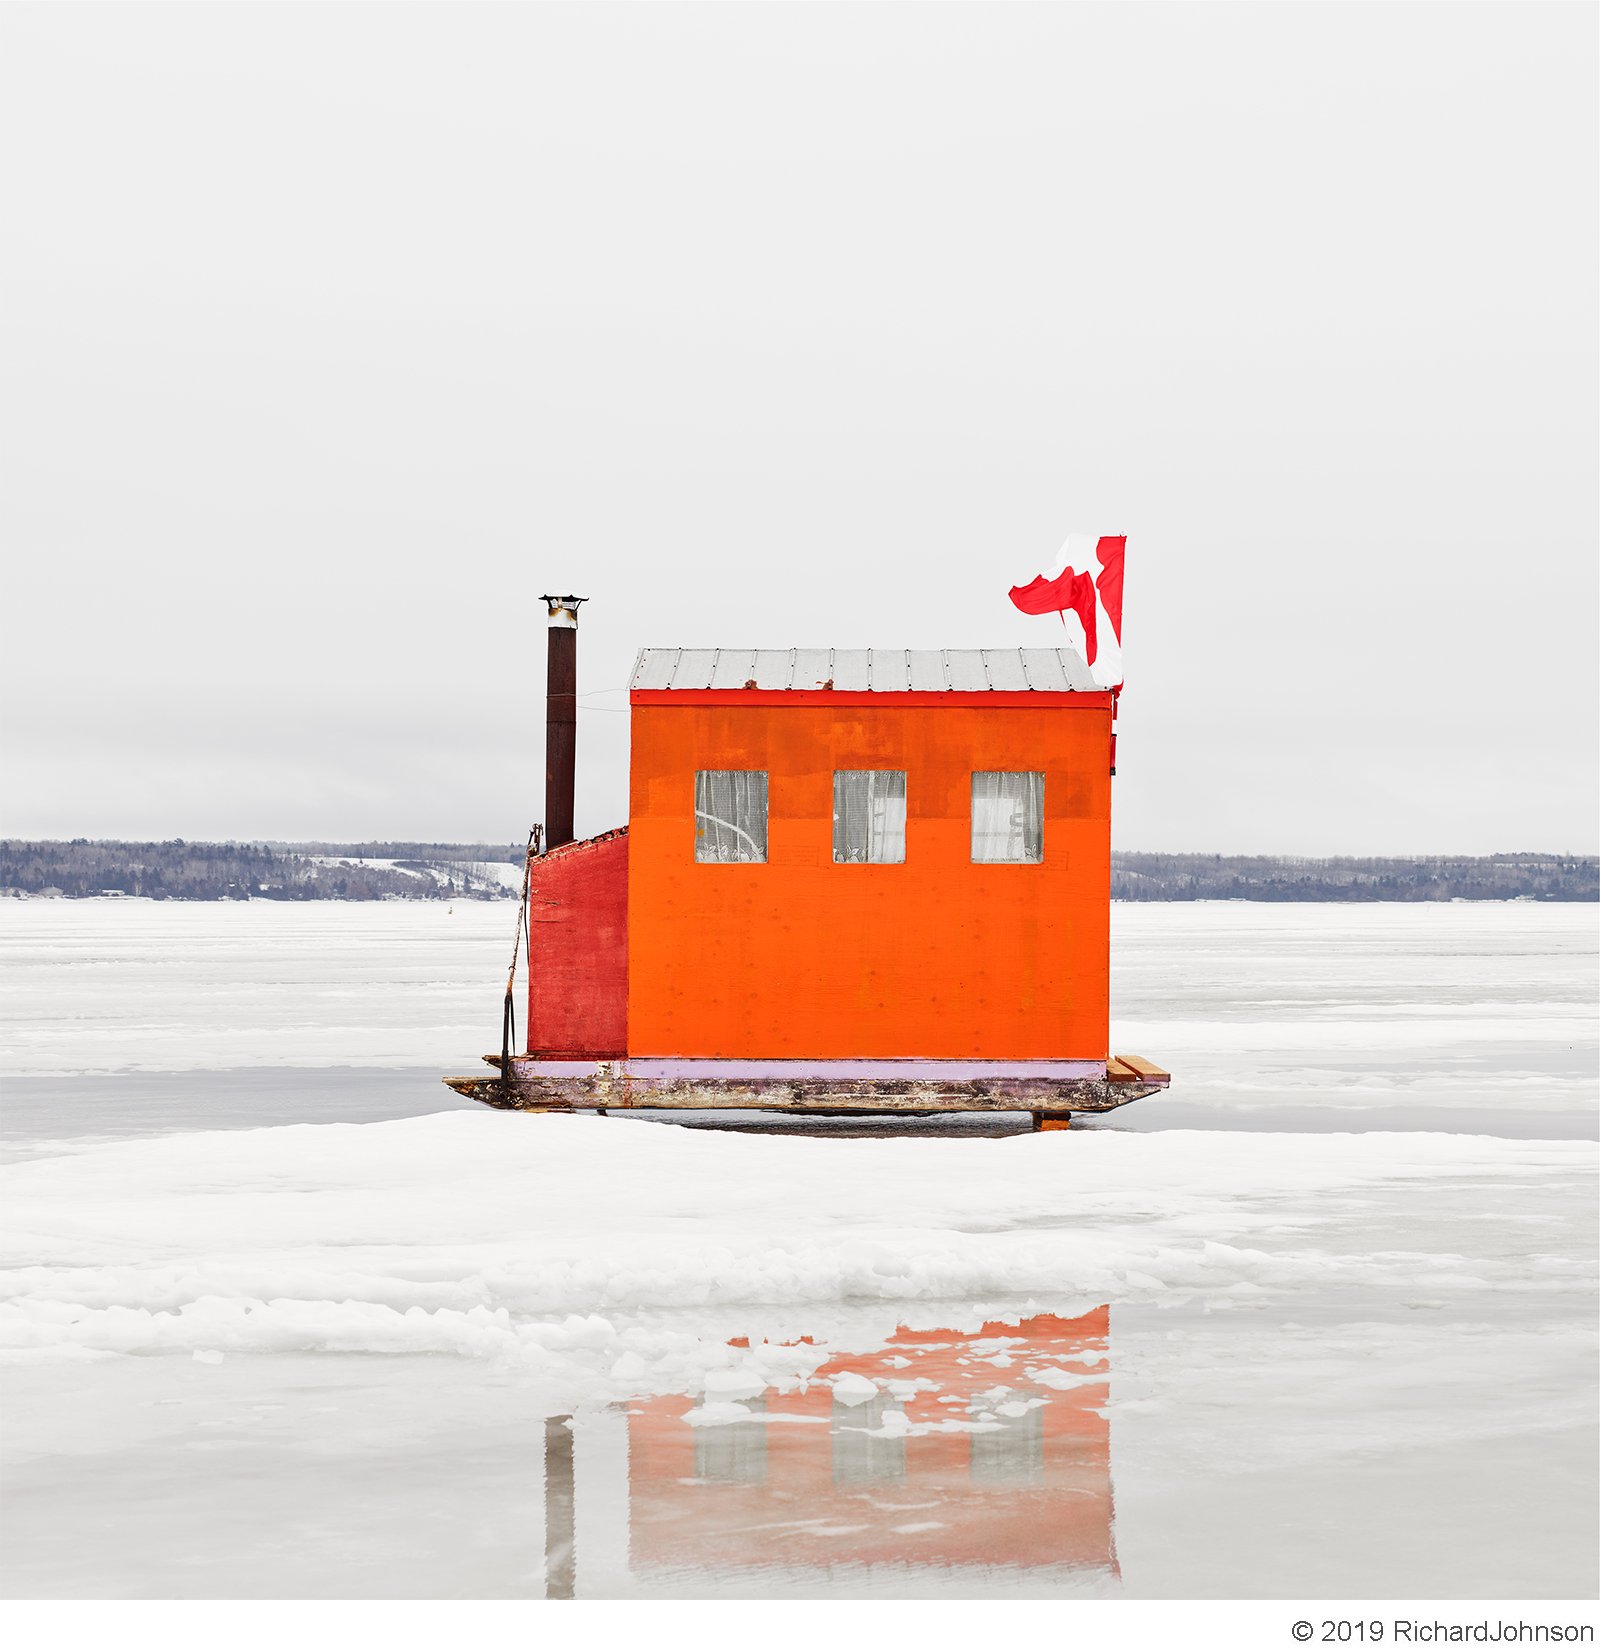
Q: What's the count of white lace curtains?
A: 3